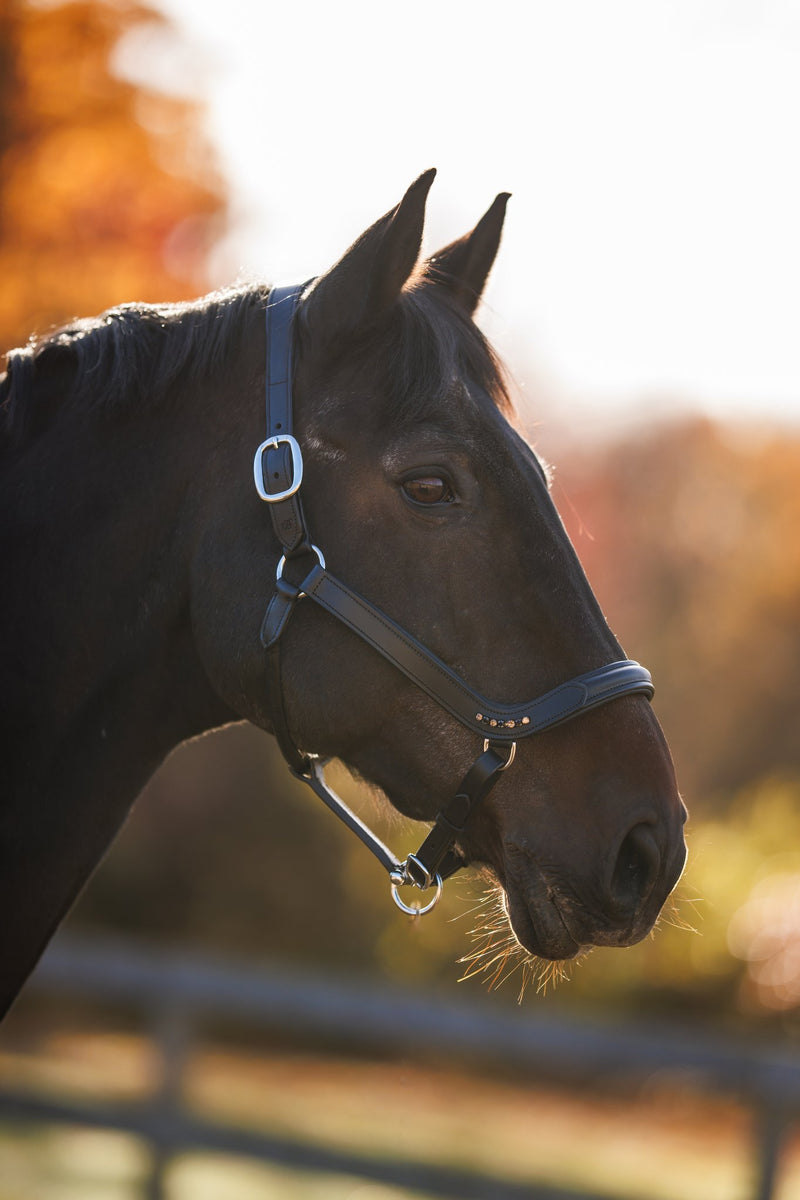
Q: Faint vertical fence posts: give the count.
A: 2